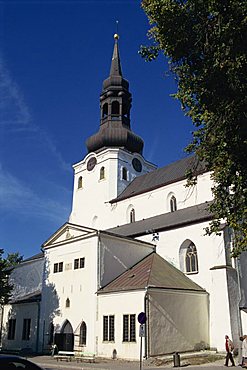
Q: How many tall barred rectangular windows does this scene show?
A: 4